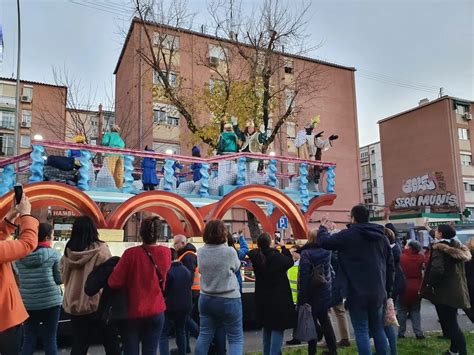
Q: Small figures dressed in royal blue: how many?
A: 3